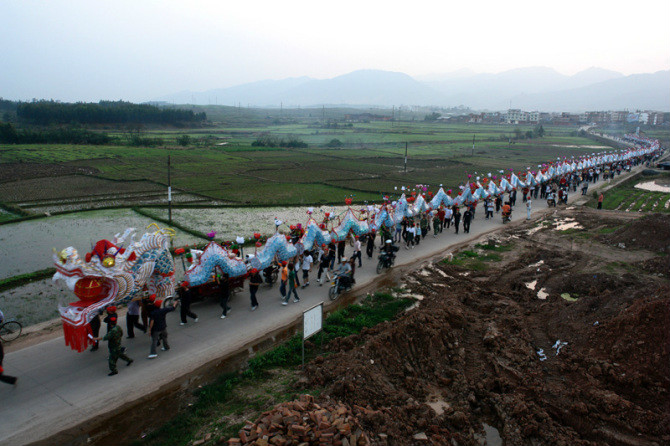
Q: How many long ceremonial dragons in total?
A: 1